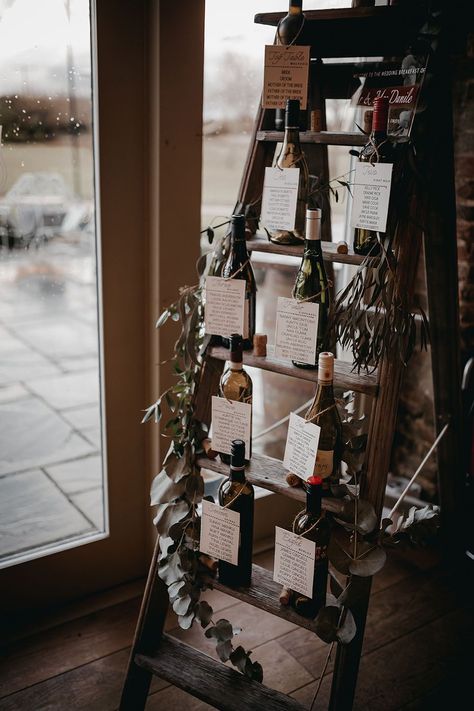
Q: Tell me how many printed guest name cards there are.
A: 9